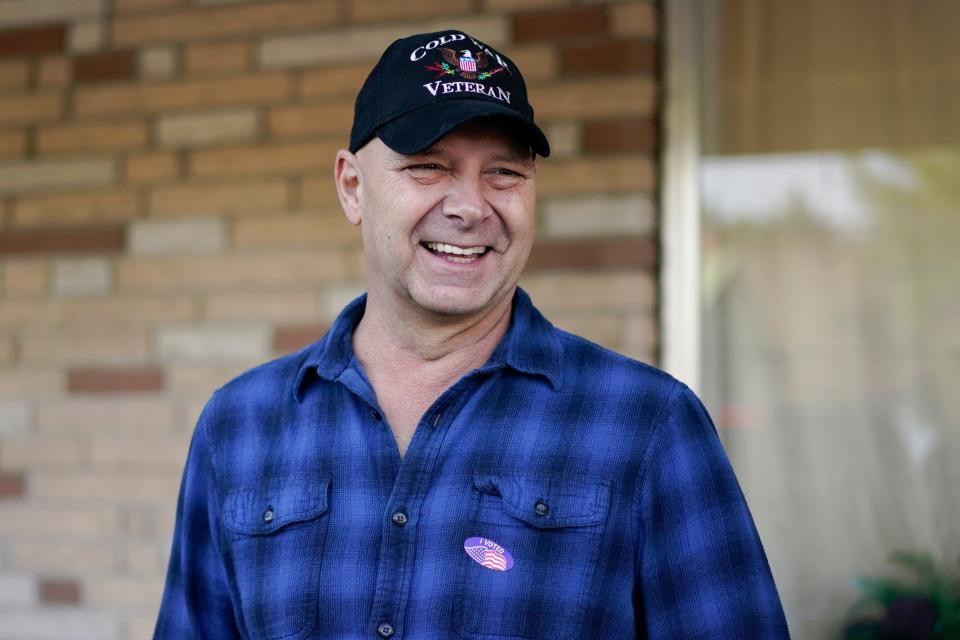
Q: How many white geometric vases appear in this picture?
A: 0